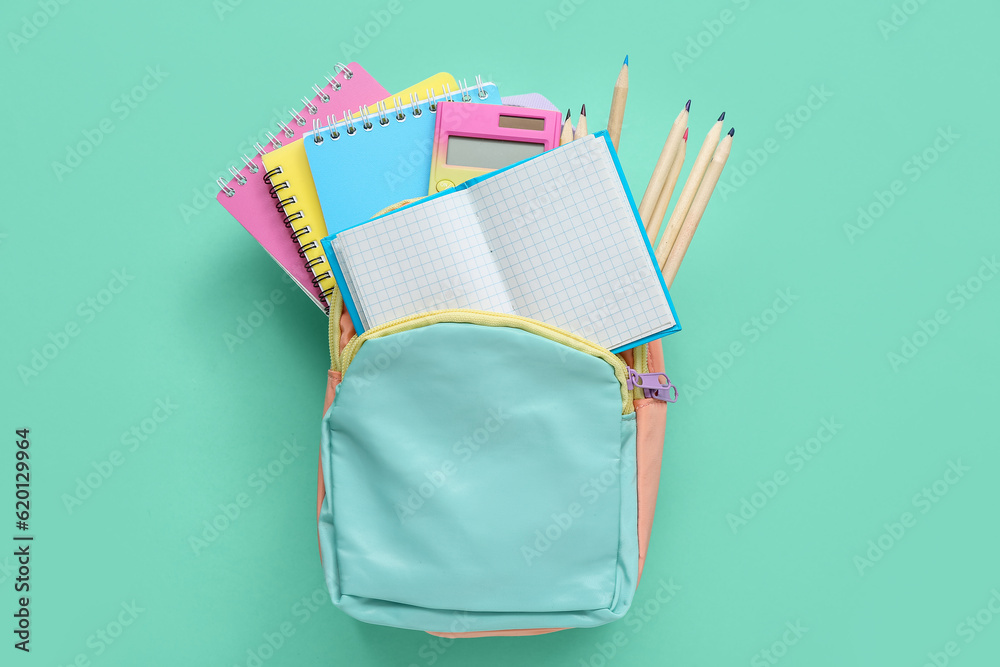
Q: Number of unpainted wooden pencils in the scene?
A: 7